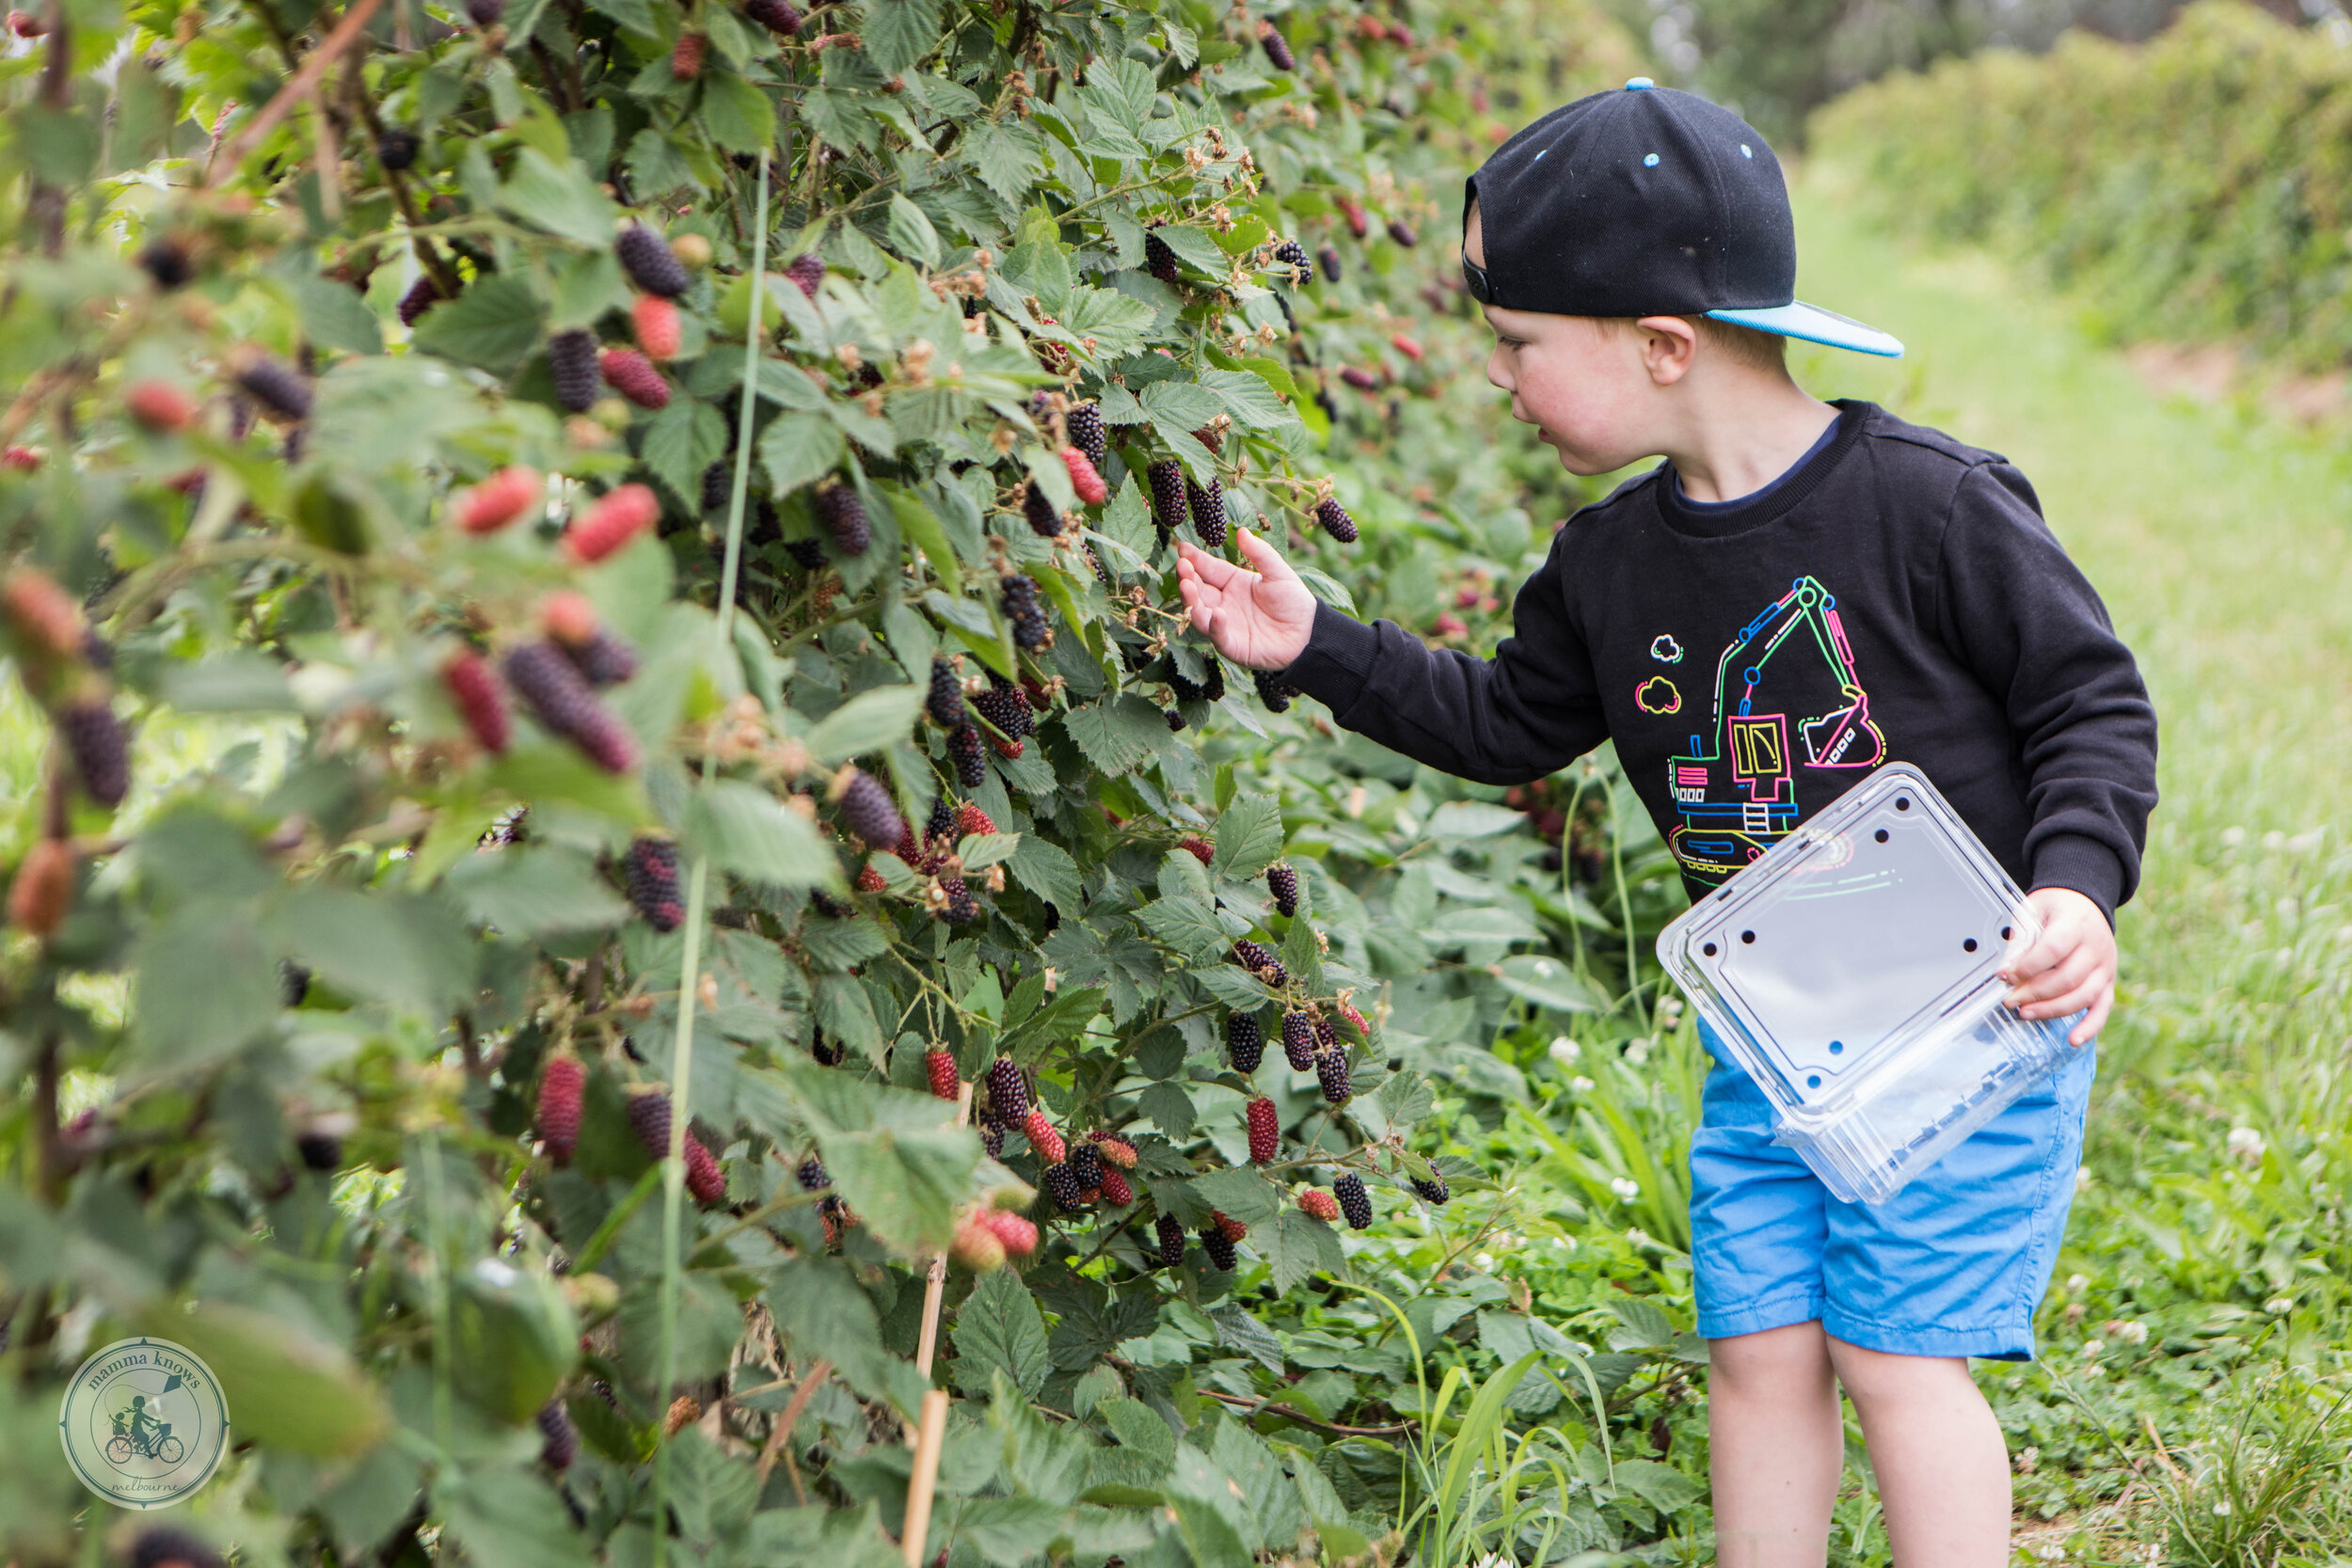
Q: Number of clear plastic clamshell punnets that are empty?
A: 1